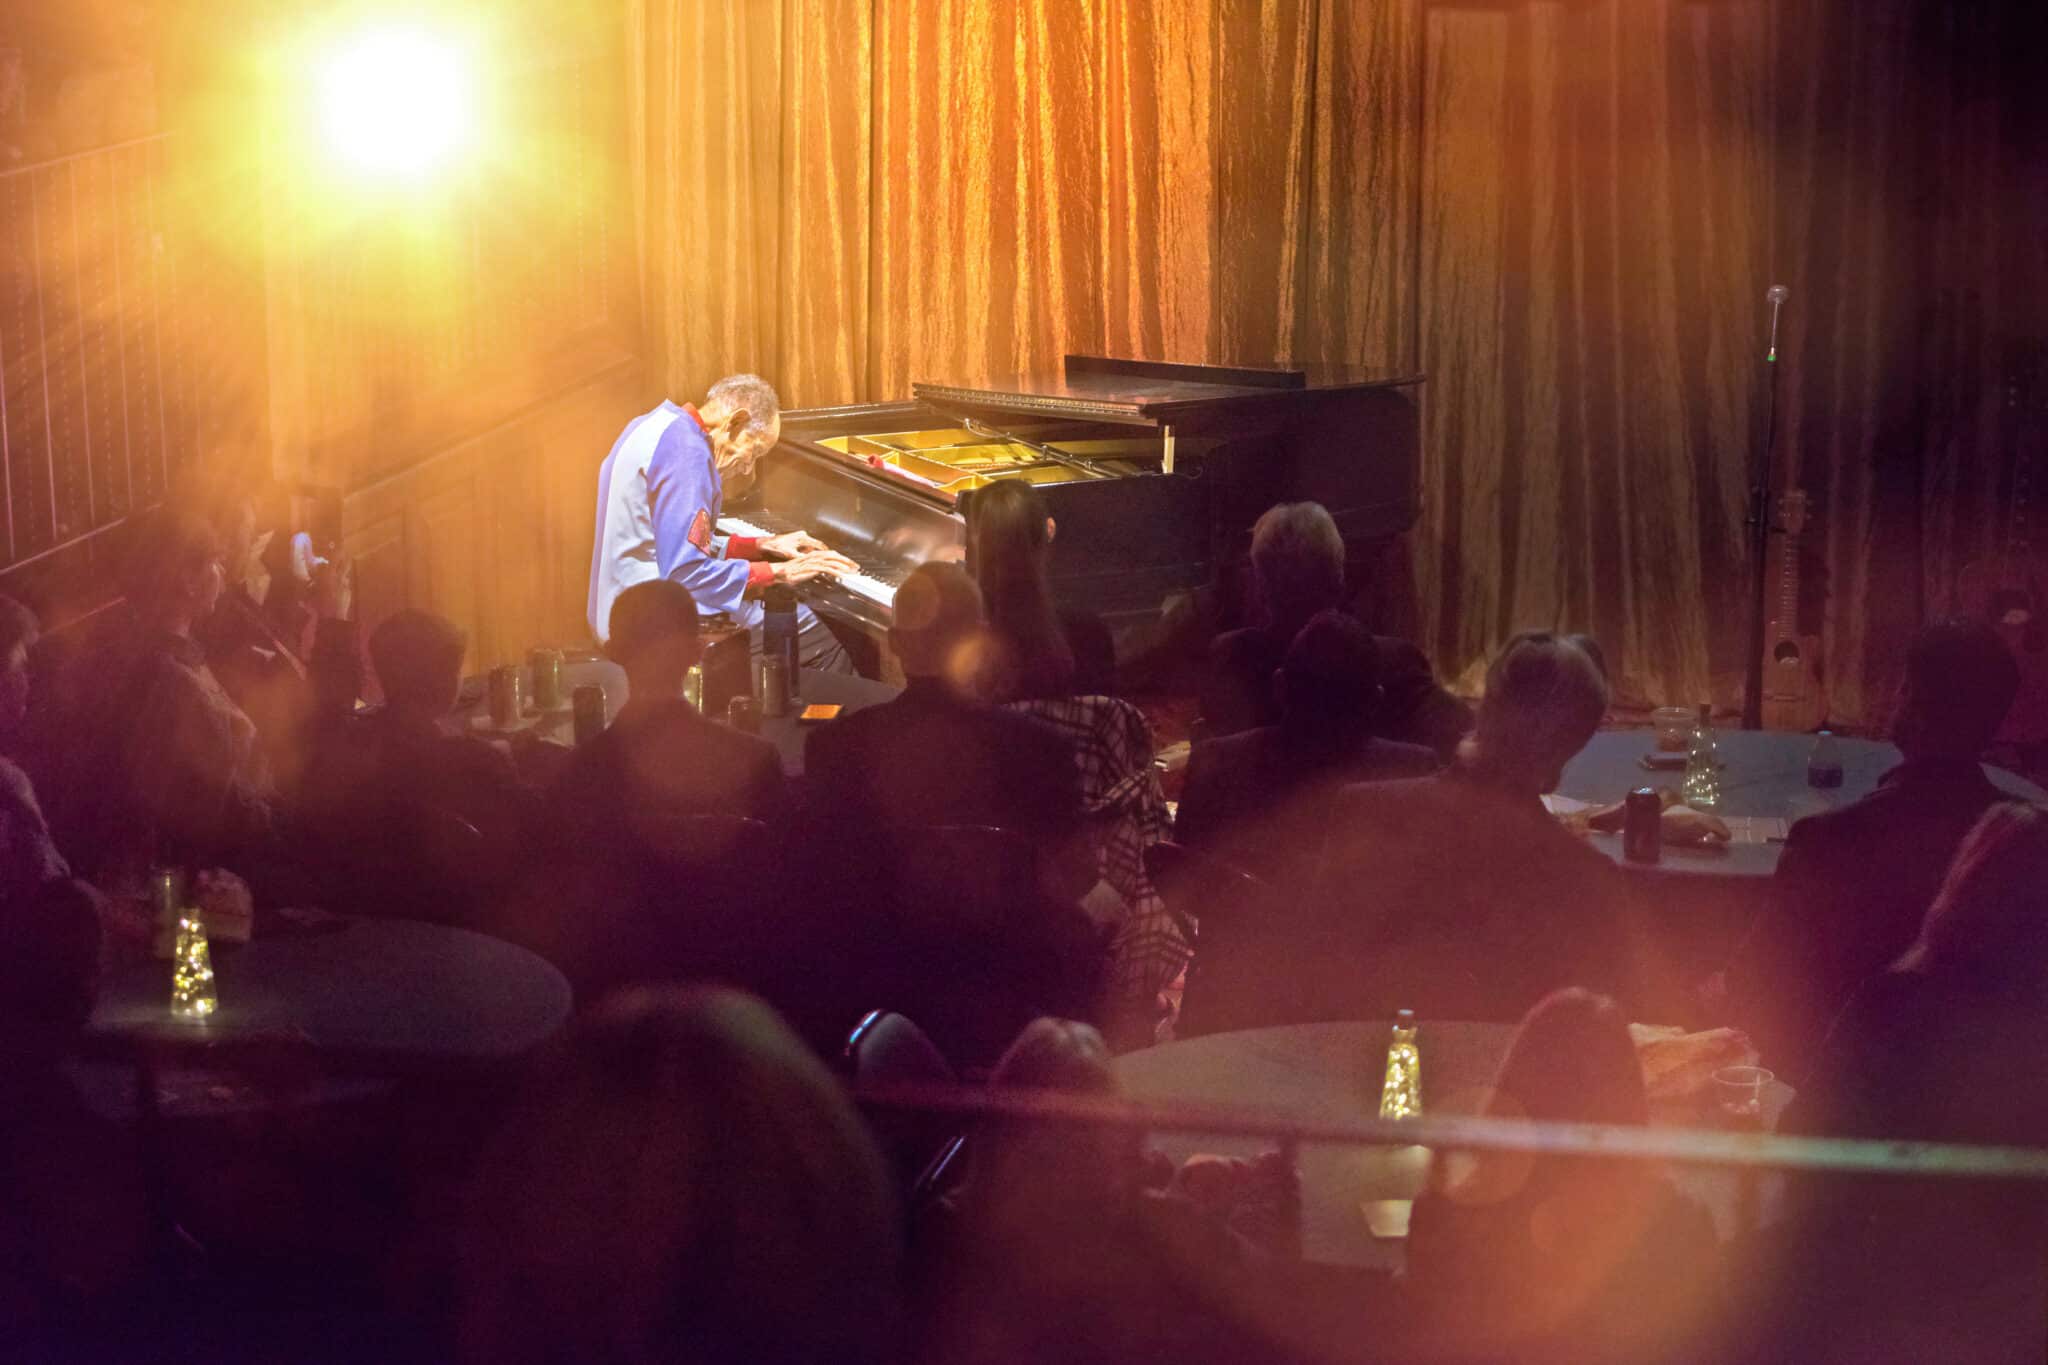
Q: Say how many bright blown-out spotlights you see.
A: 1